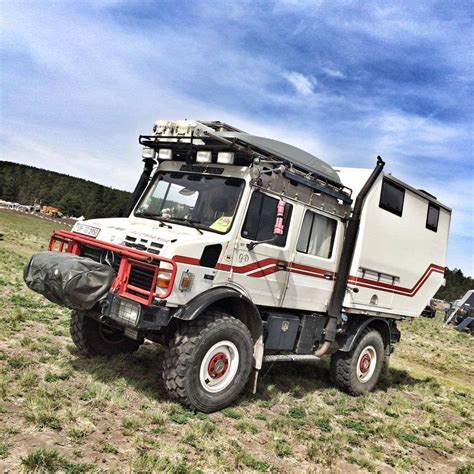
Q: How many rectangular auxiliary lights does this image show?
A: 4